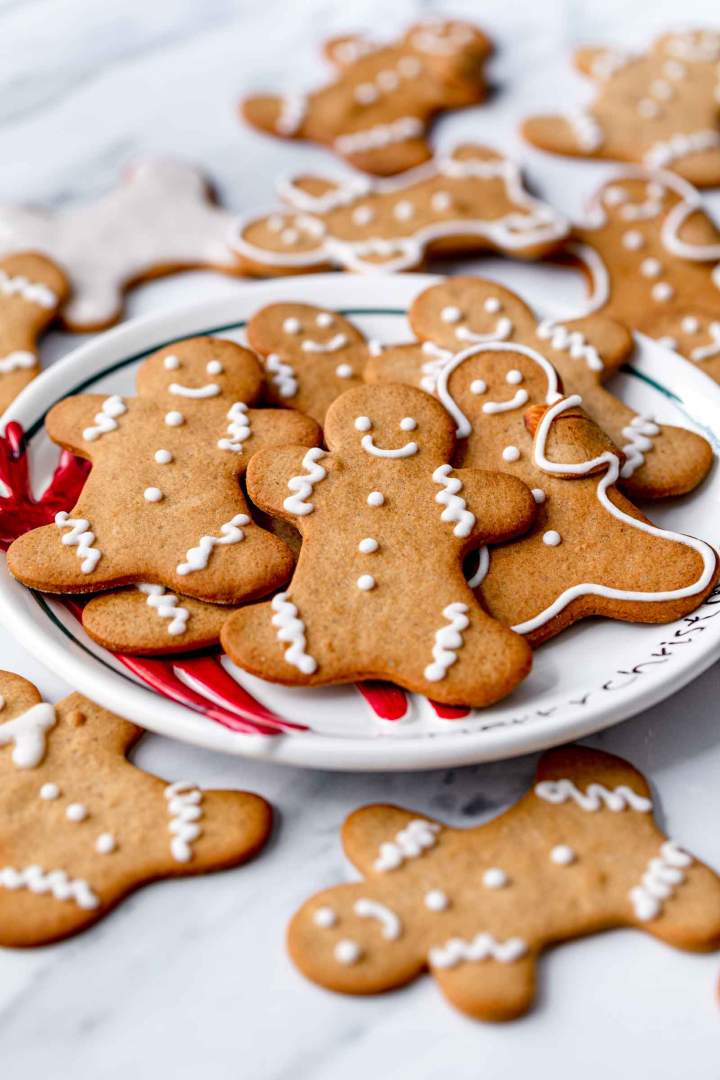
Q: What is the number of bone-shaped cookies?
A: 0